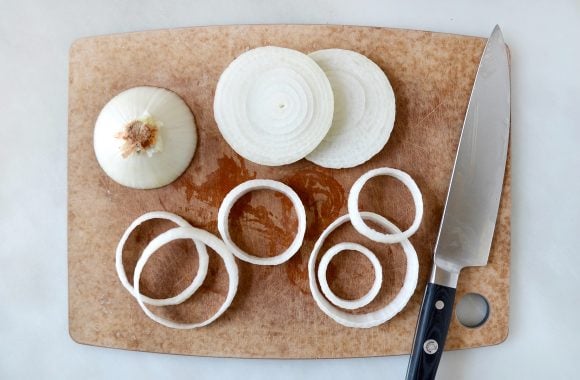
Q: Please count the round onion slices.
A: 2